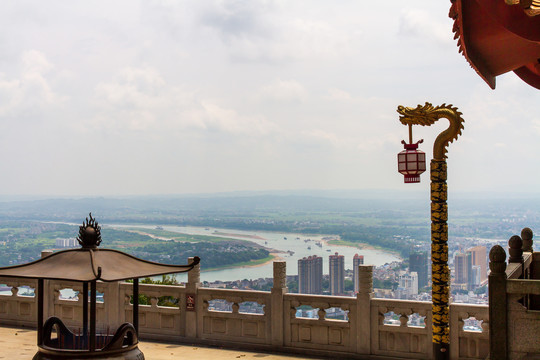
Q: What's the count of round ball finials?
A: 3